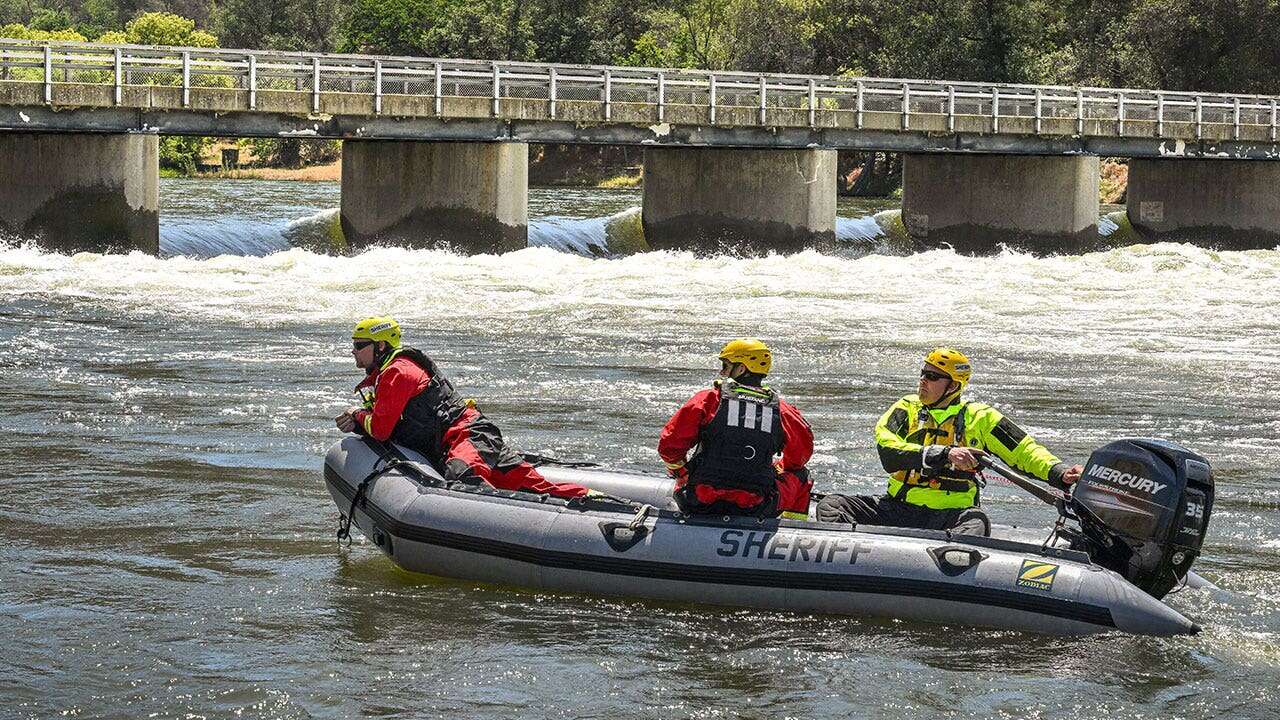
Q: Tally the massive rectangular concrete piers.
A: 5